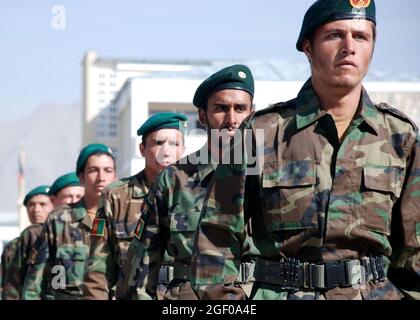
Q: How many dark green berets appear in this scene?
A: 6